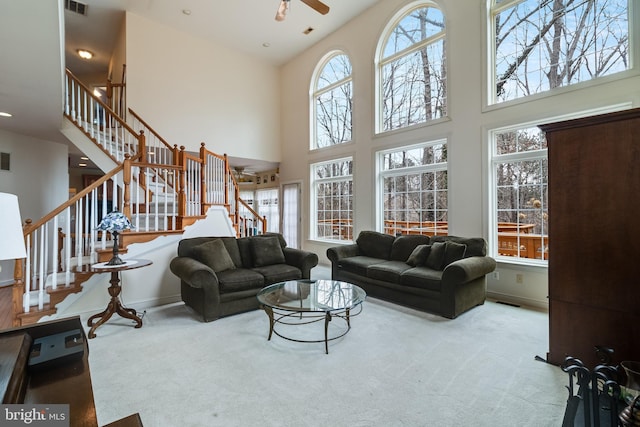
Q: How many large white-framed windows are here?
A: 6